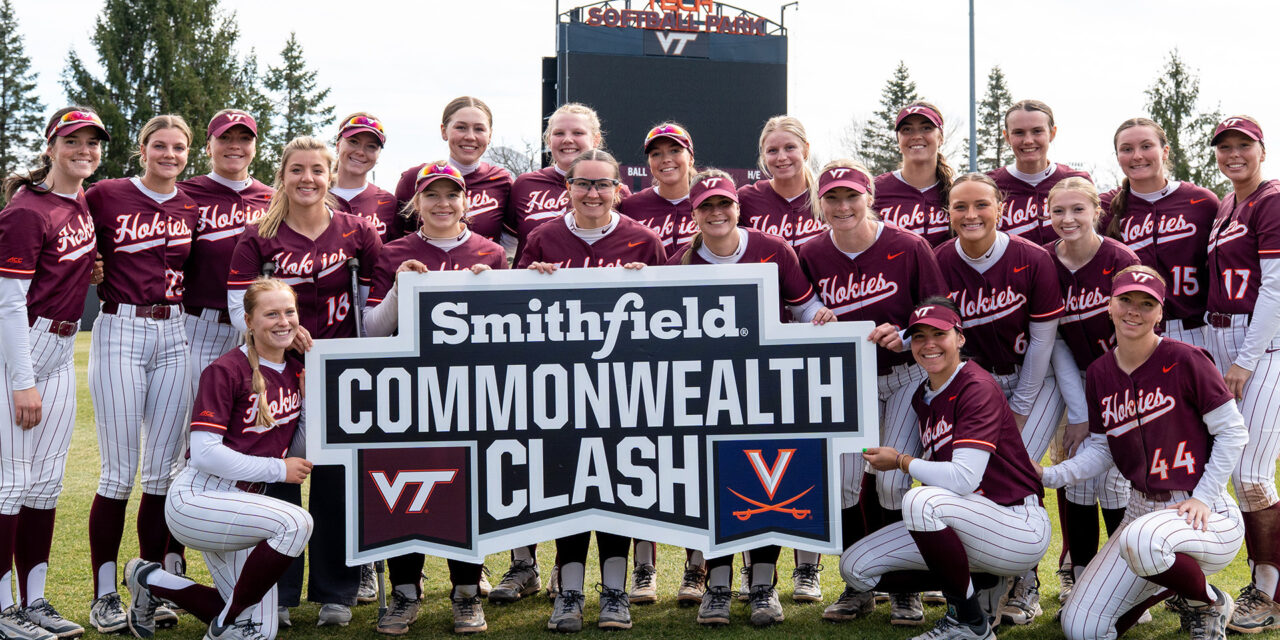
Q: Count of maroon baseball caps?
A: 11